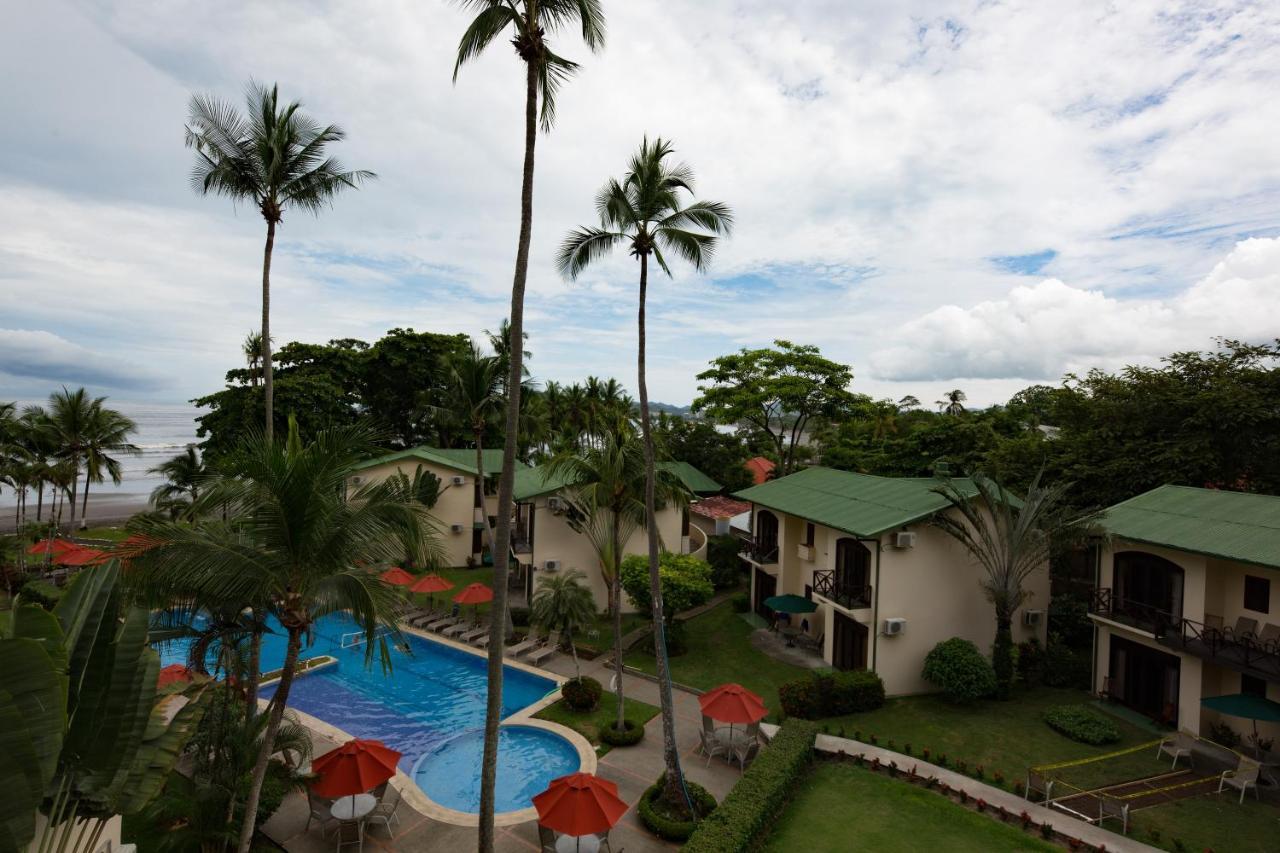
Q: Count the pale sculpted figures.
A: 0